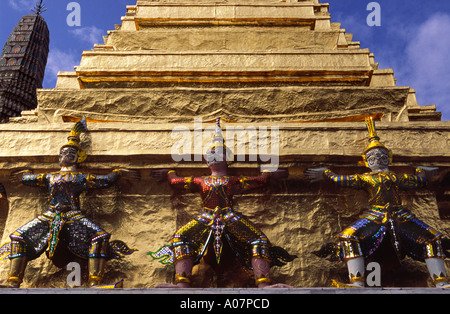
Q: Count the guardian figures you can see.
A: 3